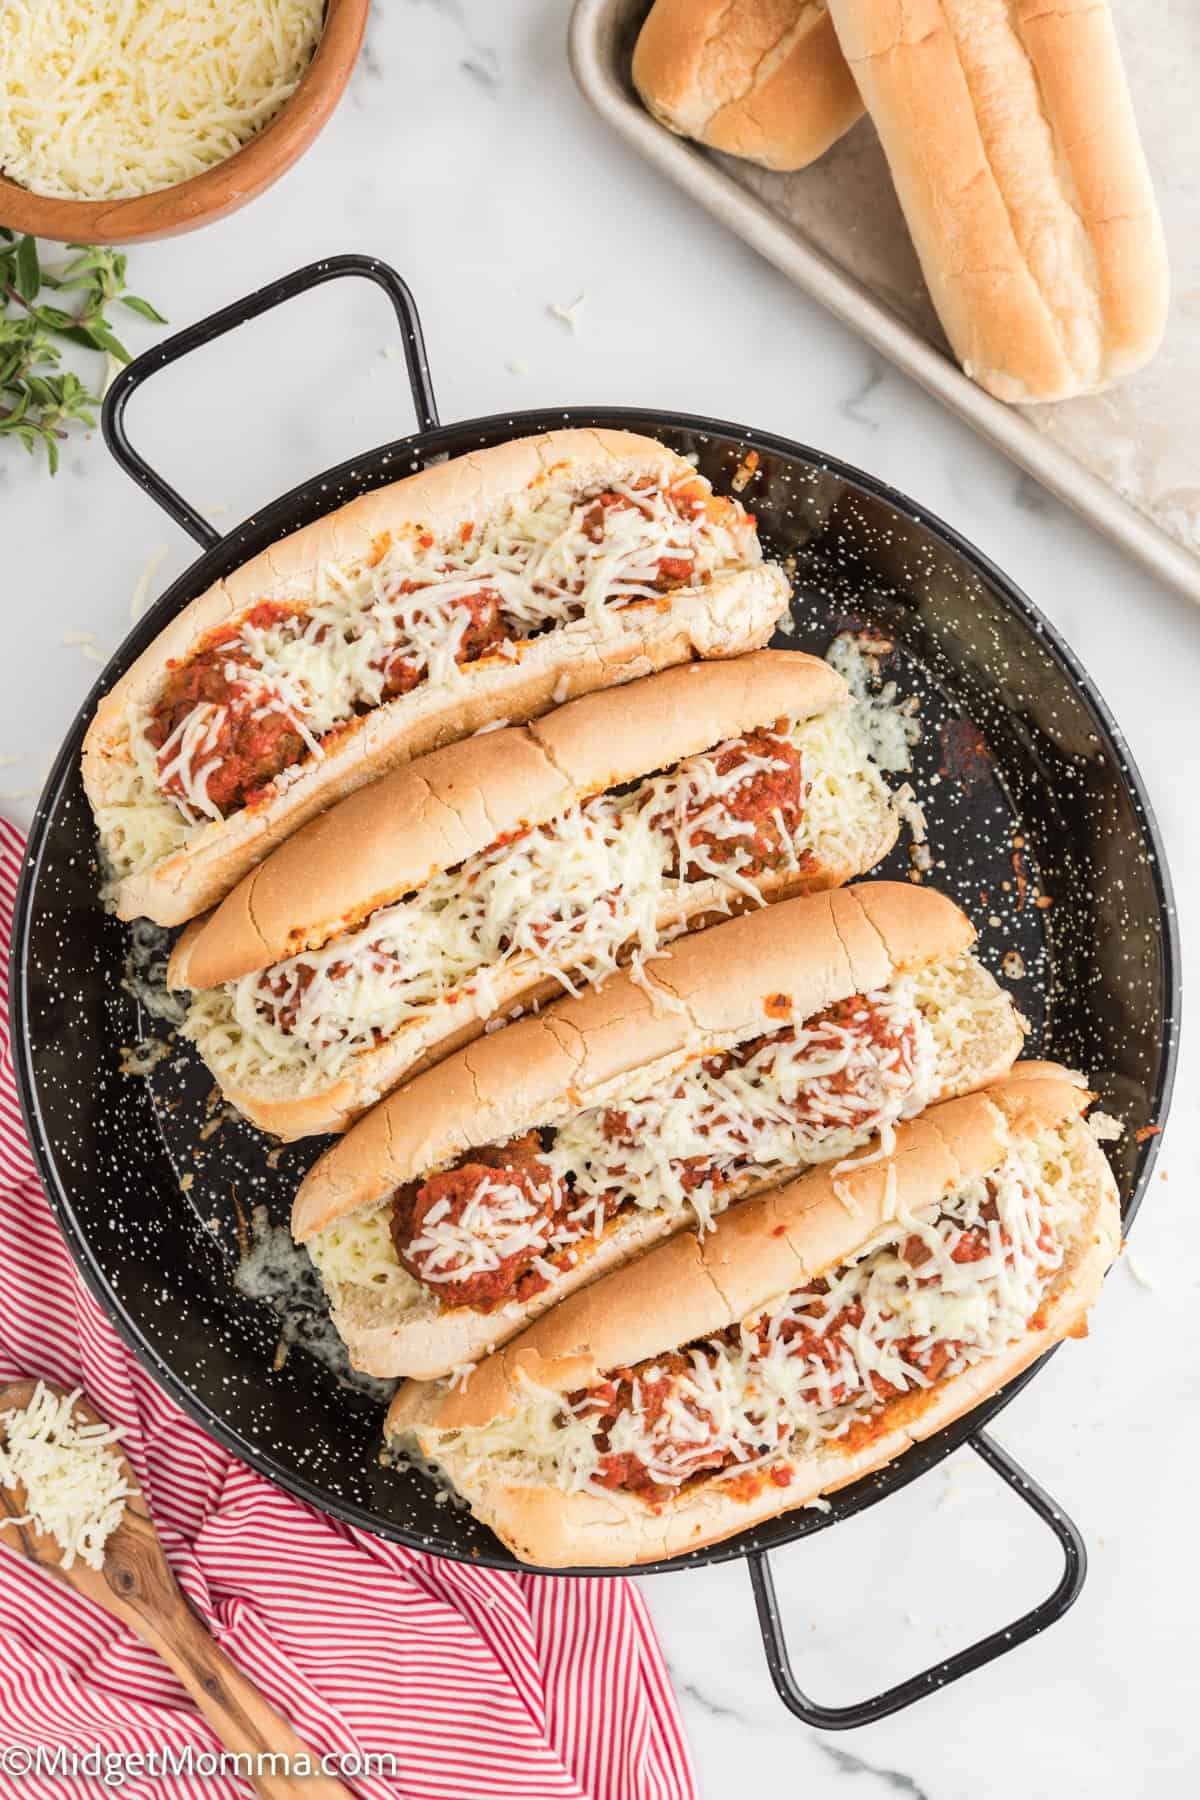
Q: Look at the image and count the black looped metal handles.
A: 2